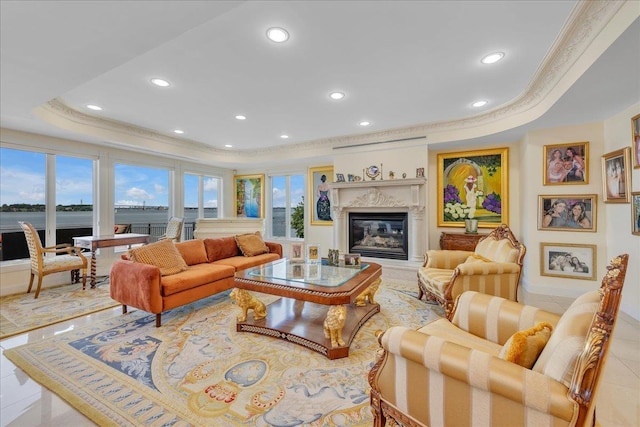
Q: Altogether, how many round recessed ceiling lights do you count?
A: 11